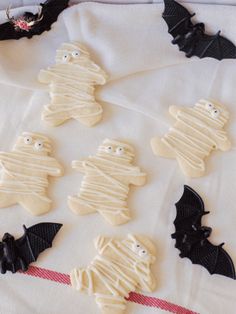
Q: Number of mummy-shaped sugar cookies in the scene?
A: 5